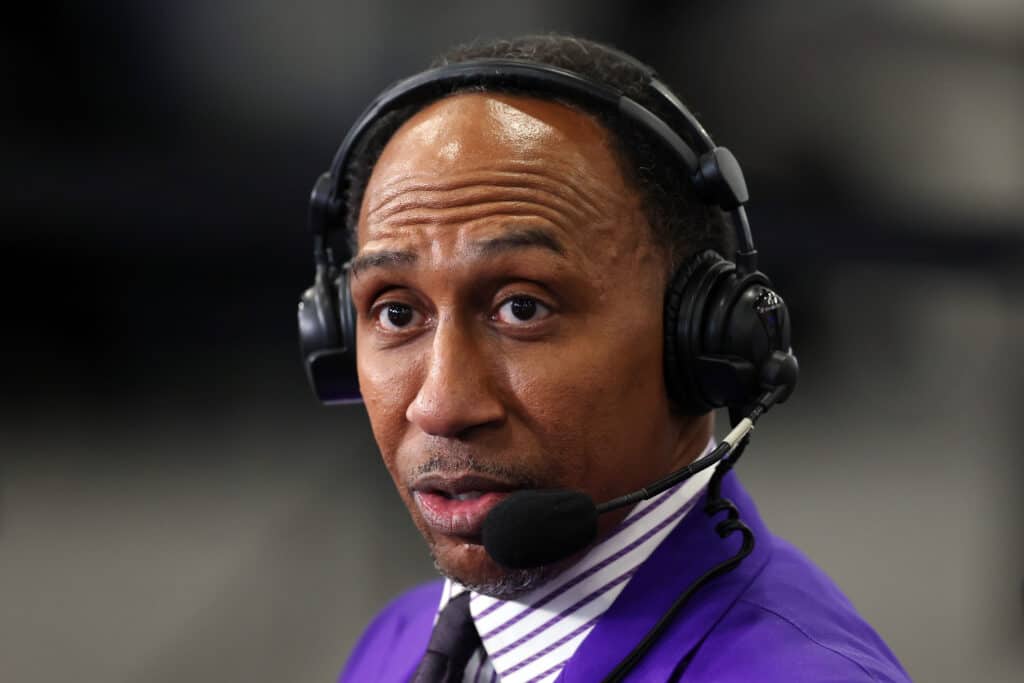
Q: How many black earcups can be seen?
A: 2